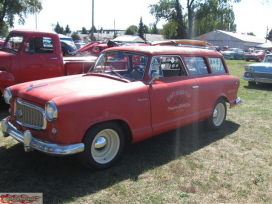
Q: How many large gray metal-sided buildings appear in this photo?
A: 1